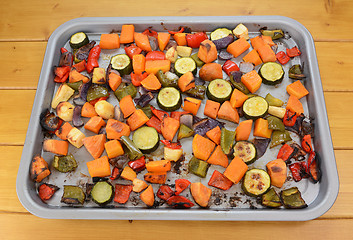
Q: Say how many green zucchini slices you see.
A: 12